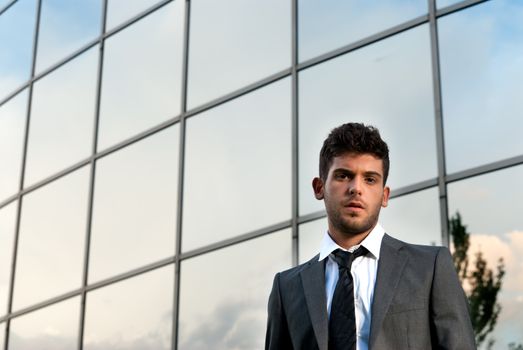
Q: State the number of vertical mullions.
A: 5